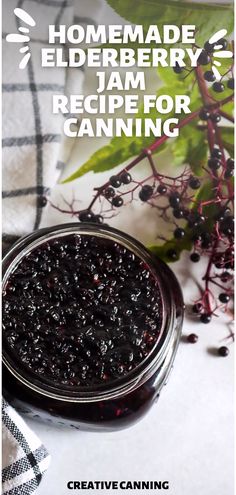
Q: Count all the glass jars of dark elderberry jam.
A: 1